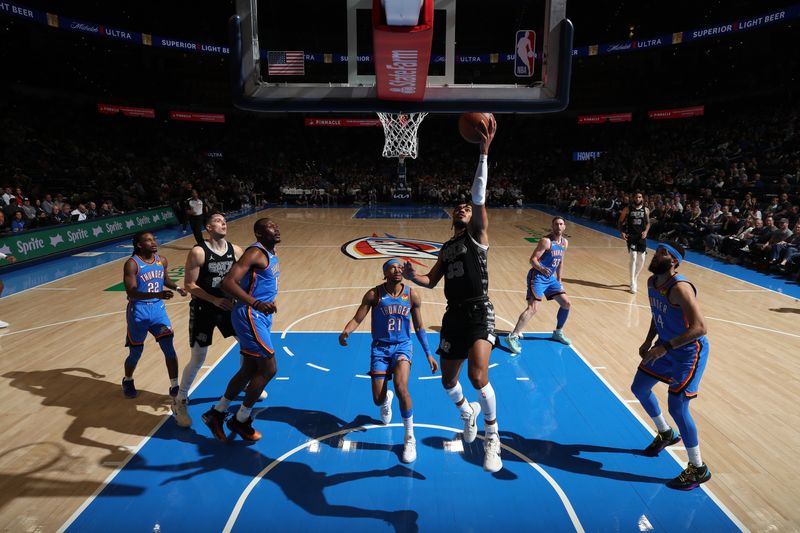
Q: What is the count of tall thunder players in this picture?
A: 5